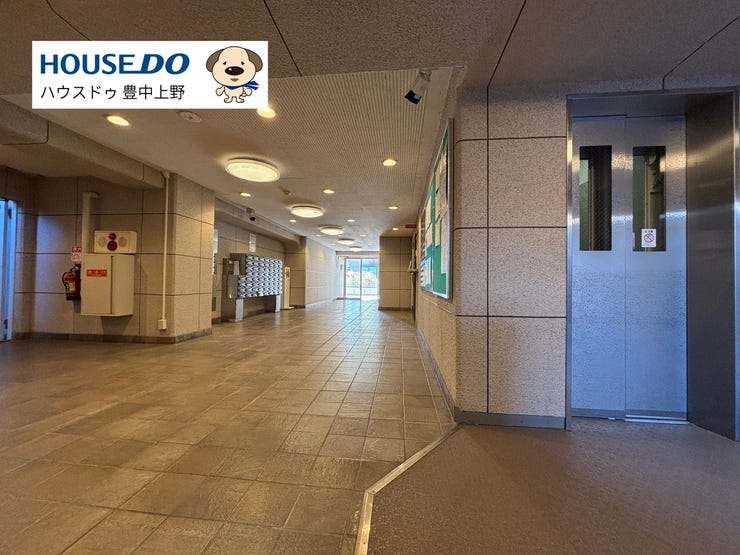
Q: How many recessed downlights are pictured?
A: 13